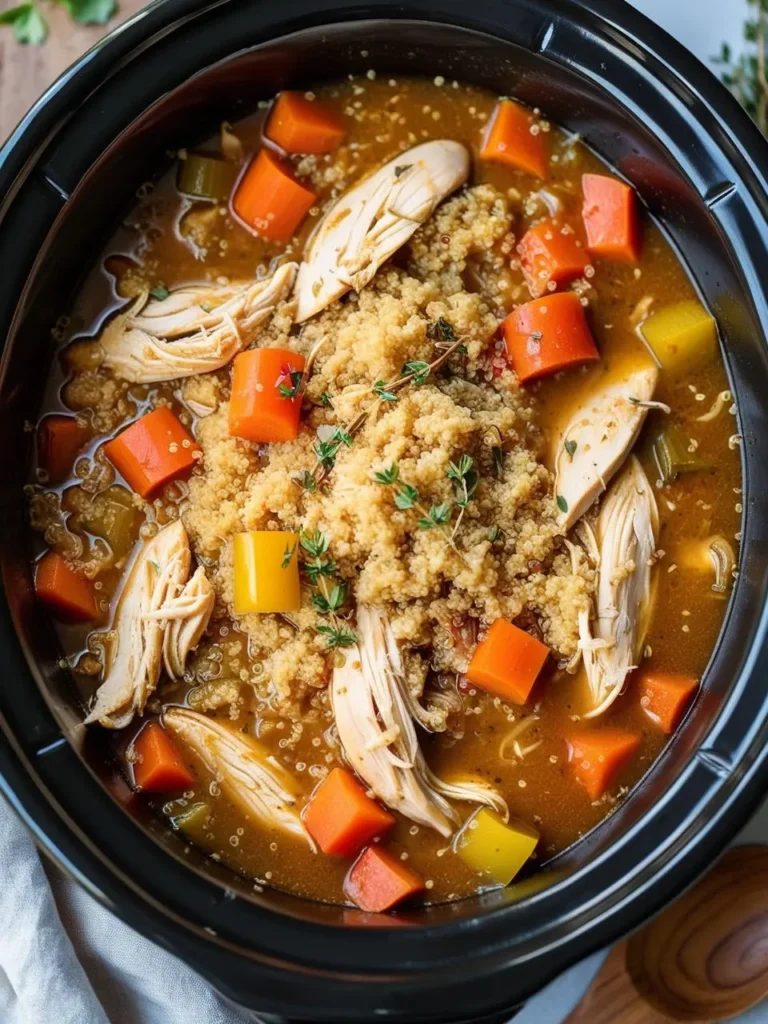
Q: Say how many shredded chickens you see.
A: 7